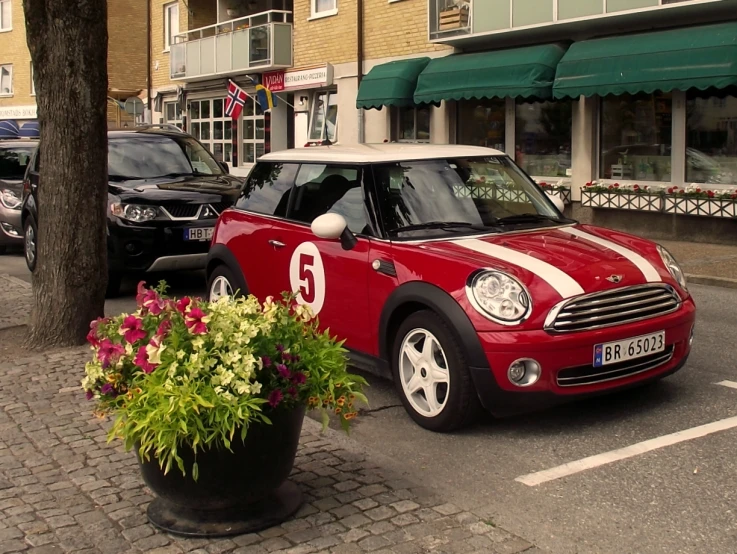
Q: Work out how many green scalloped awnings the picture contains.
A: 3